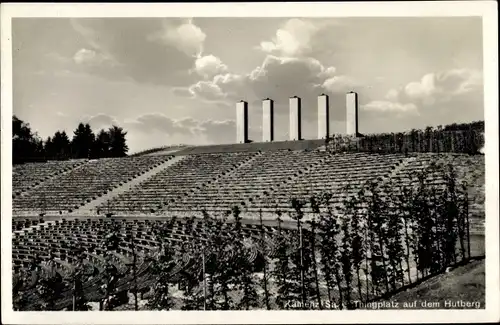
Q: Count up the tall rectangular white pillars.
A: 5